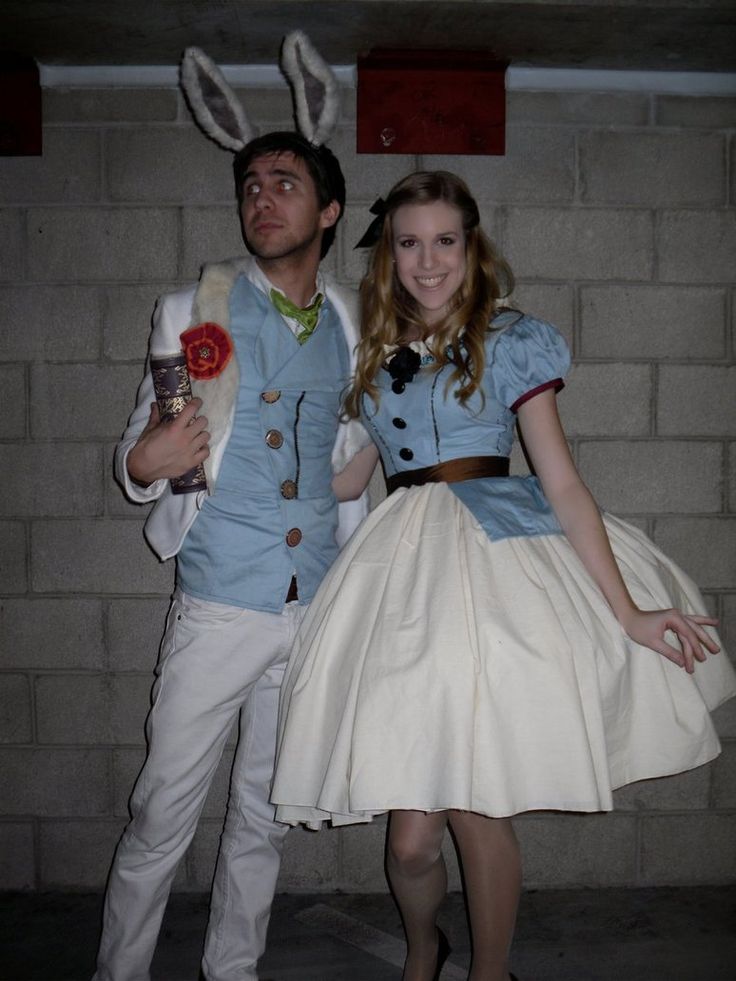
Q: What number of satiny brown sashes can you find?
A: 1